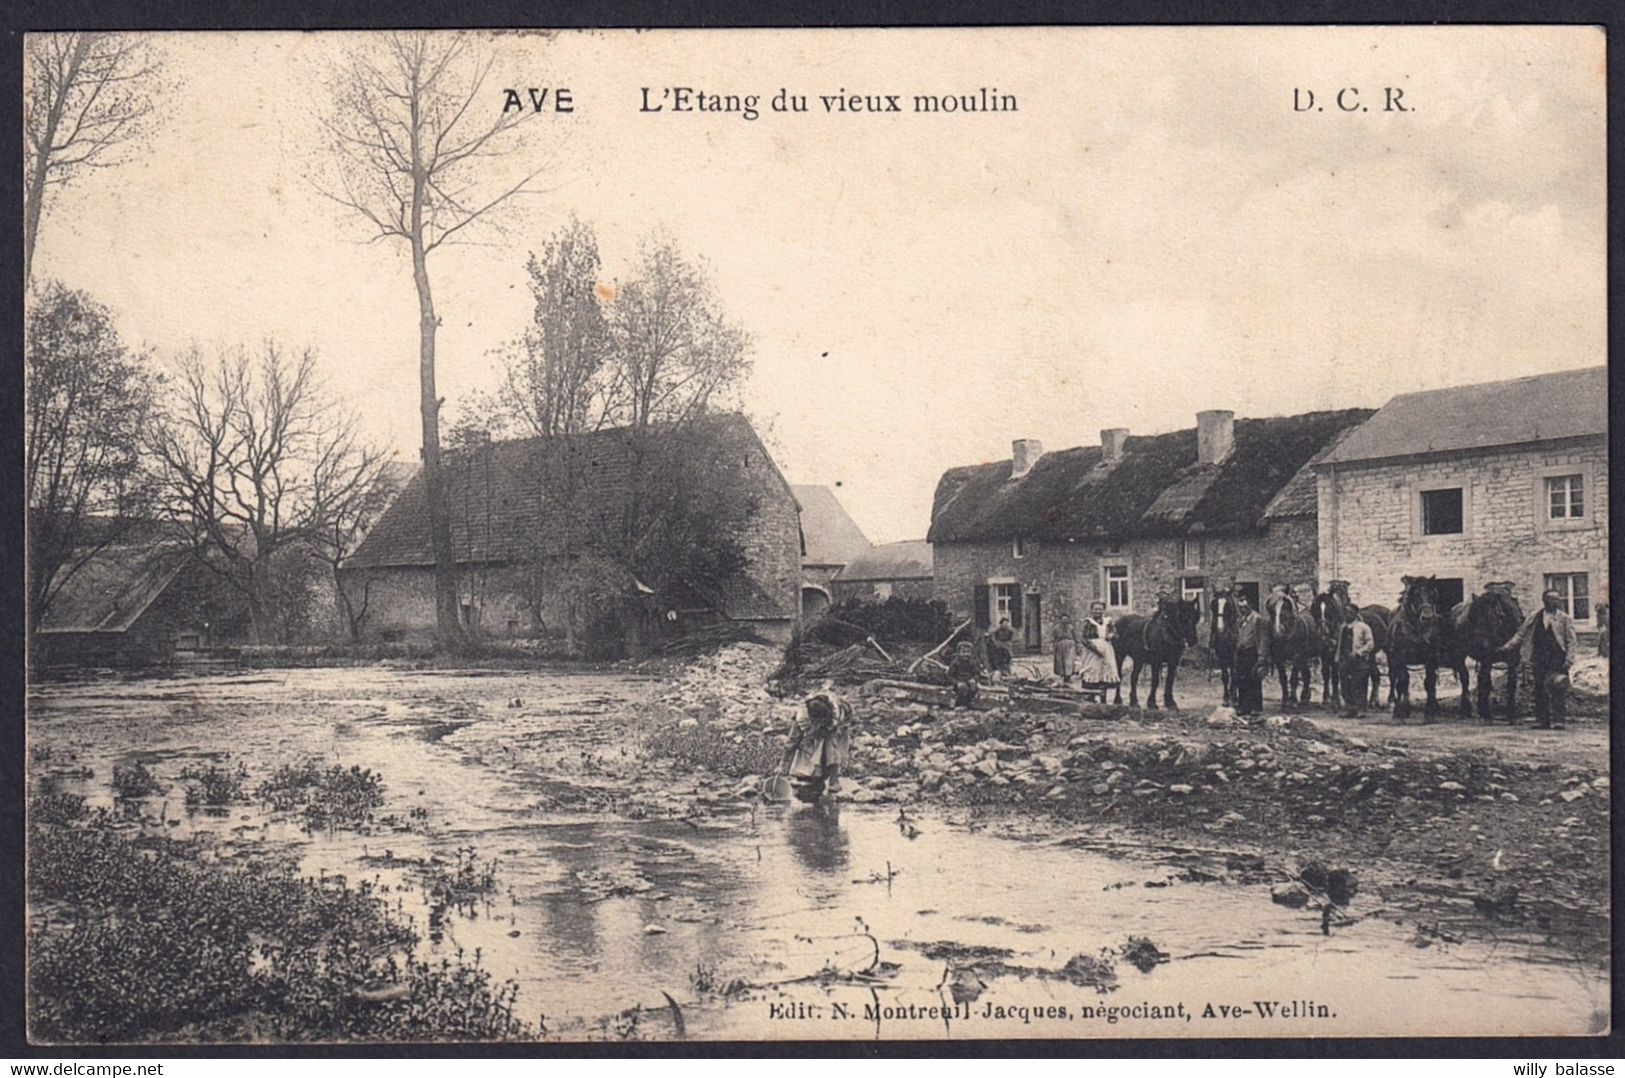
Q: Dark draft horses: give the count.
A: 6